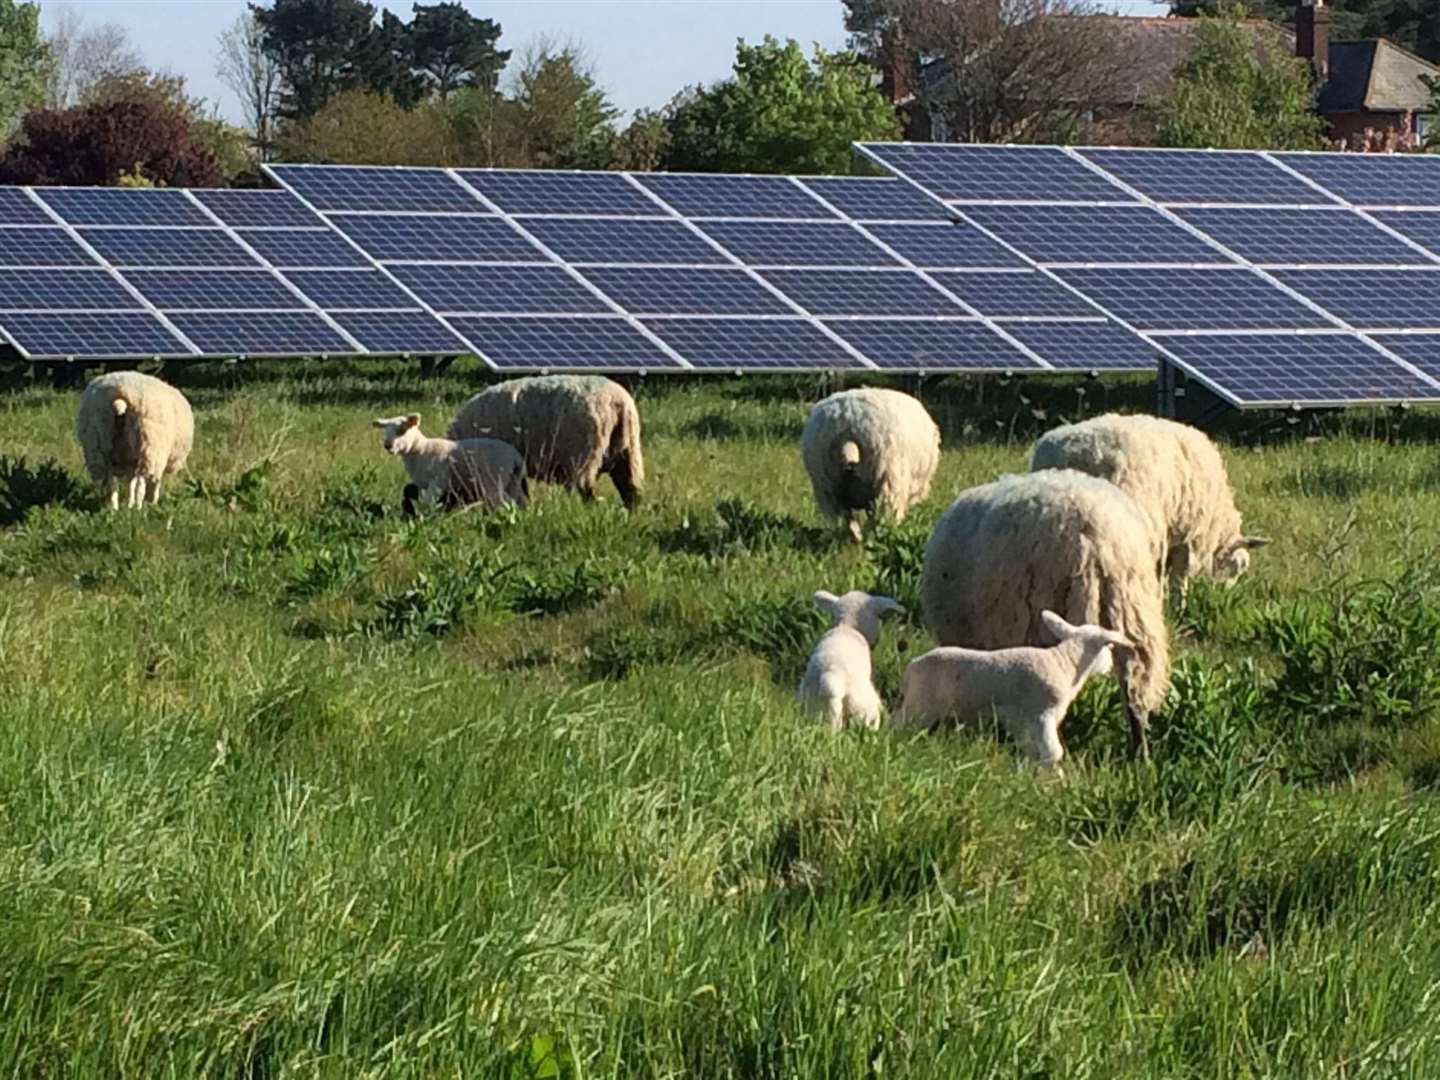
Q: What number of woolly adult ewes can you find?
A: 5